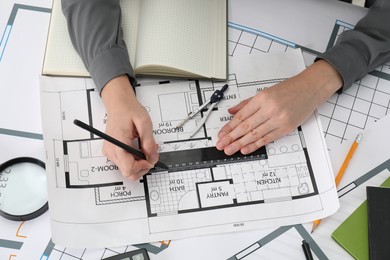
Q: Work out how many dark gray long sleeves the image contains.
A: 2